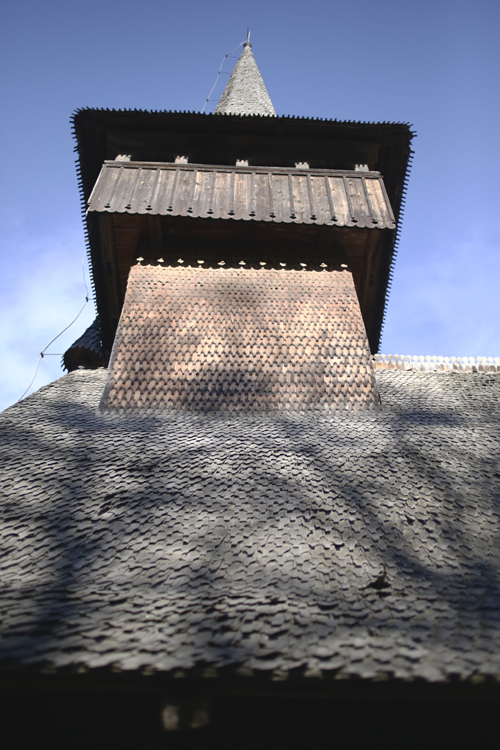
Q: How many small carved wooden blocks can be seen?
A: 5